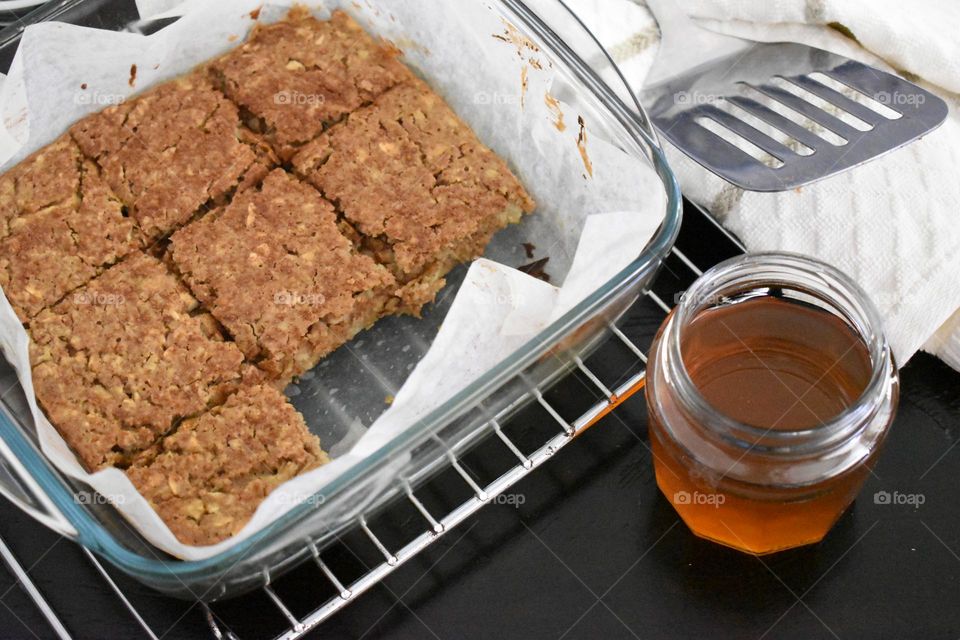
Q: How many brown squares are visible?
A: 7